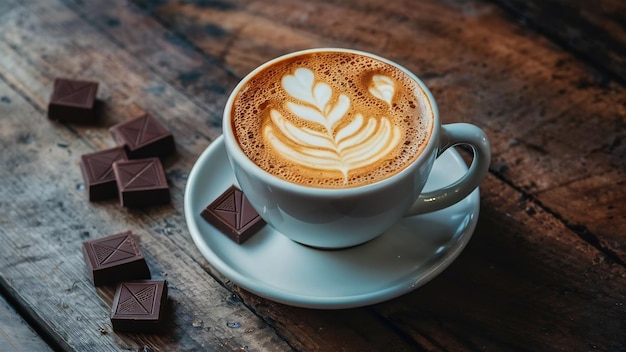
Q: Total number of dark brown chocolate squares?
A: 7